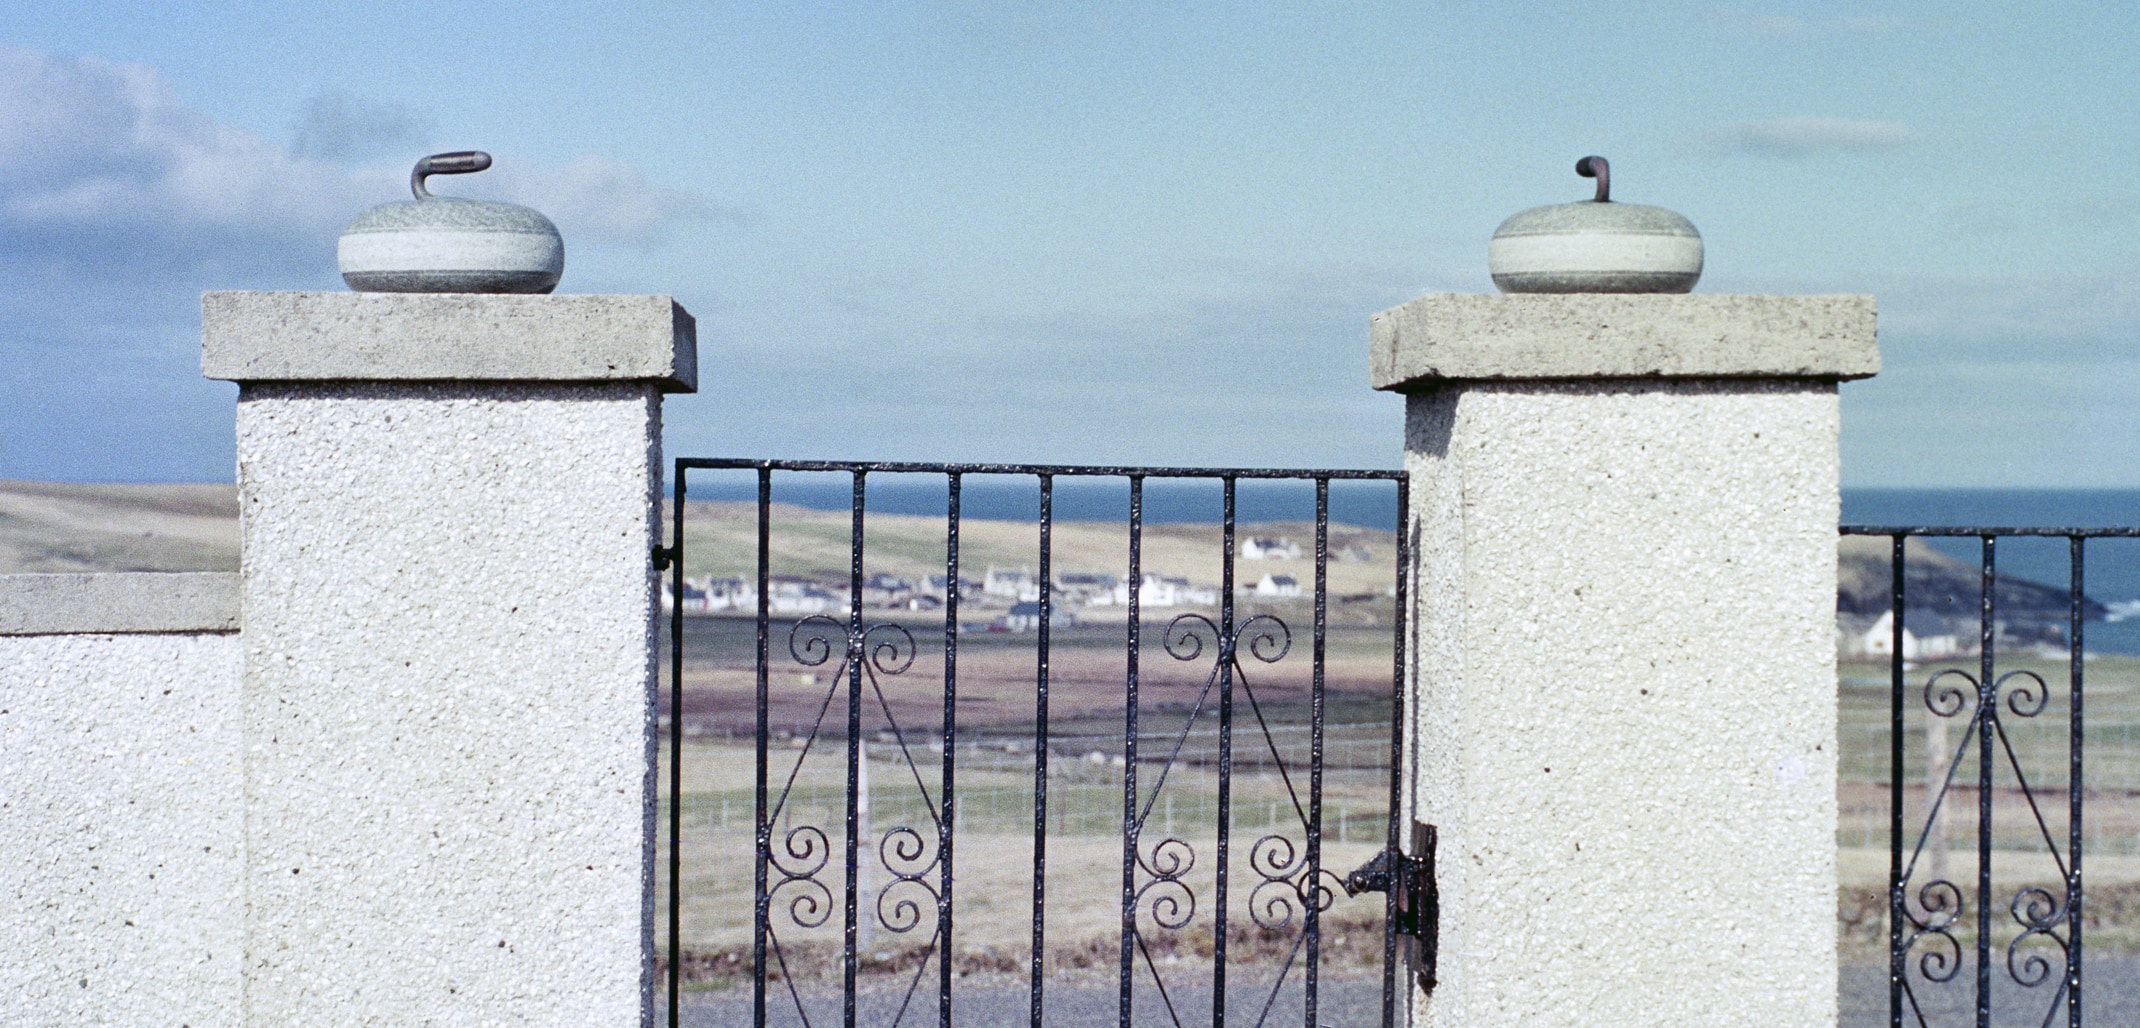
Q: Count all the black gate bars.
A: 12